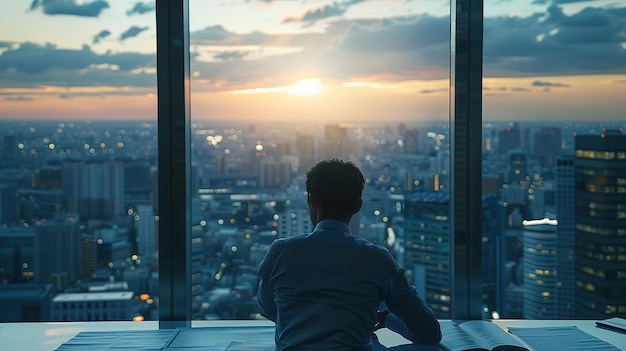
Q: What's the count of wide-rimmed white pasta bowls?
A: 0